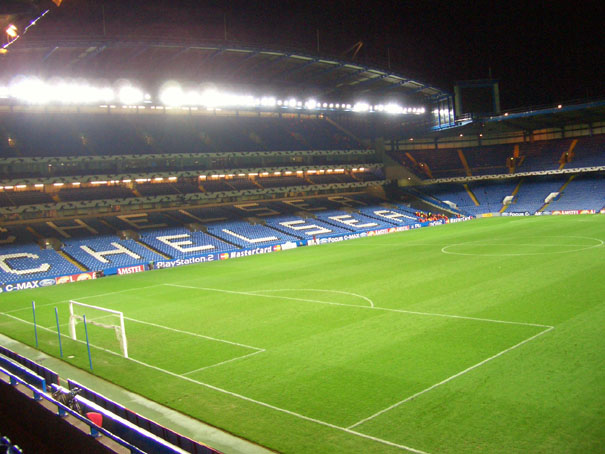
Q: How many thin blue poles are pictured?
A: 3